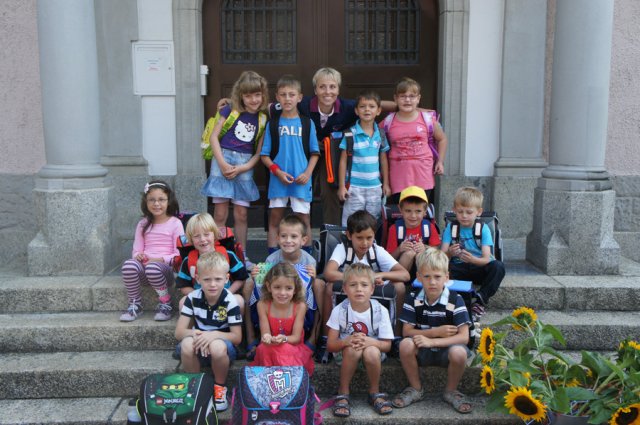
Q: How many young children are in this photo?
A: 14